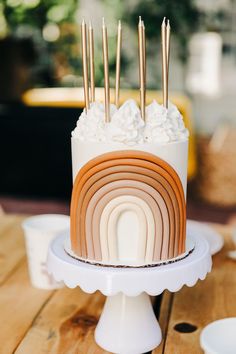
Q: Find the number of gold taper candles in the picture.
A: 8